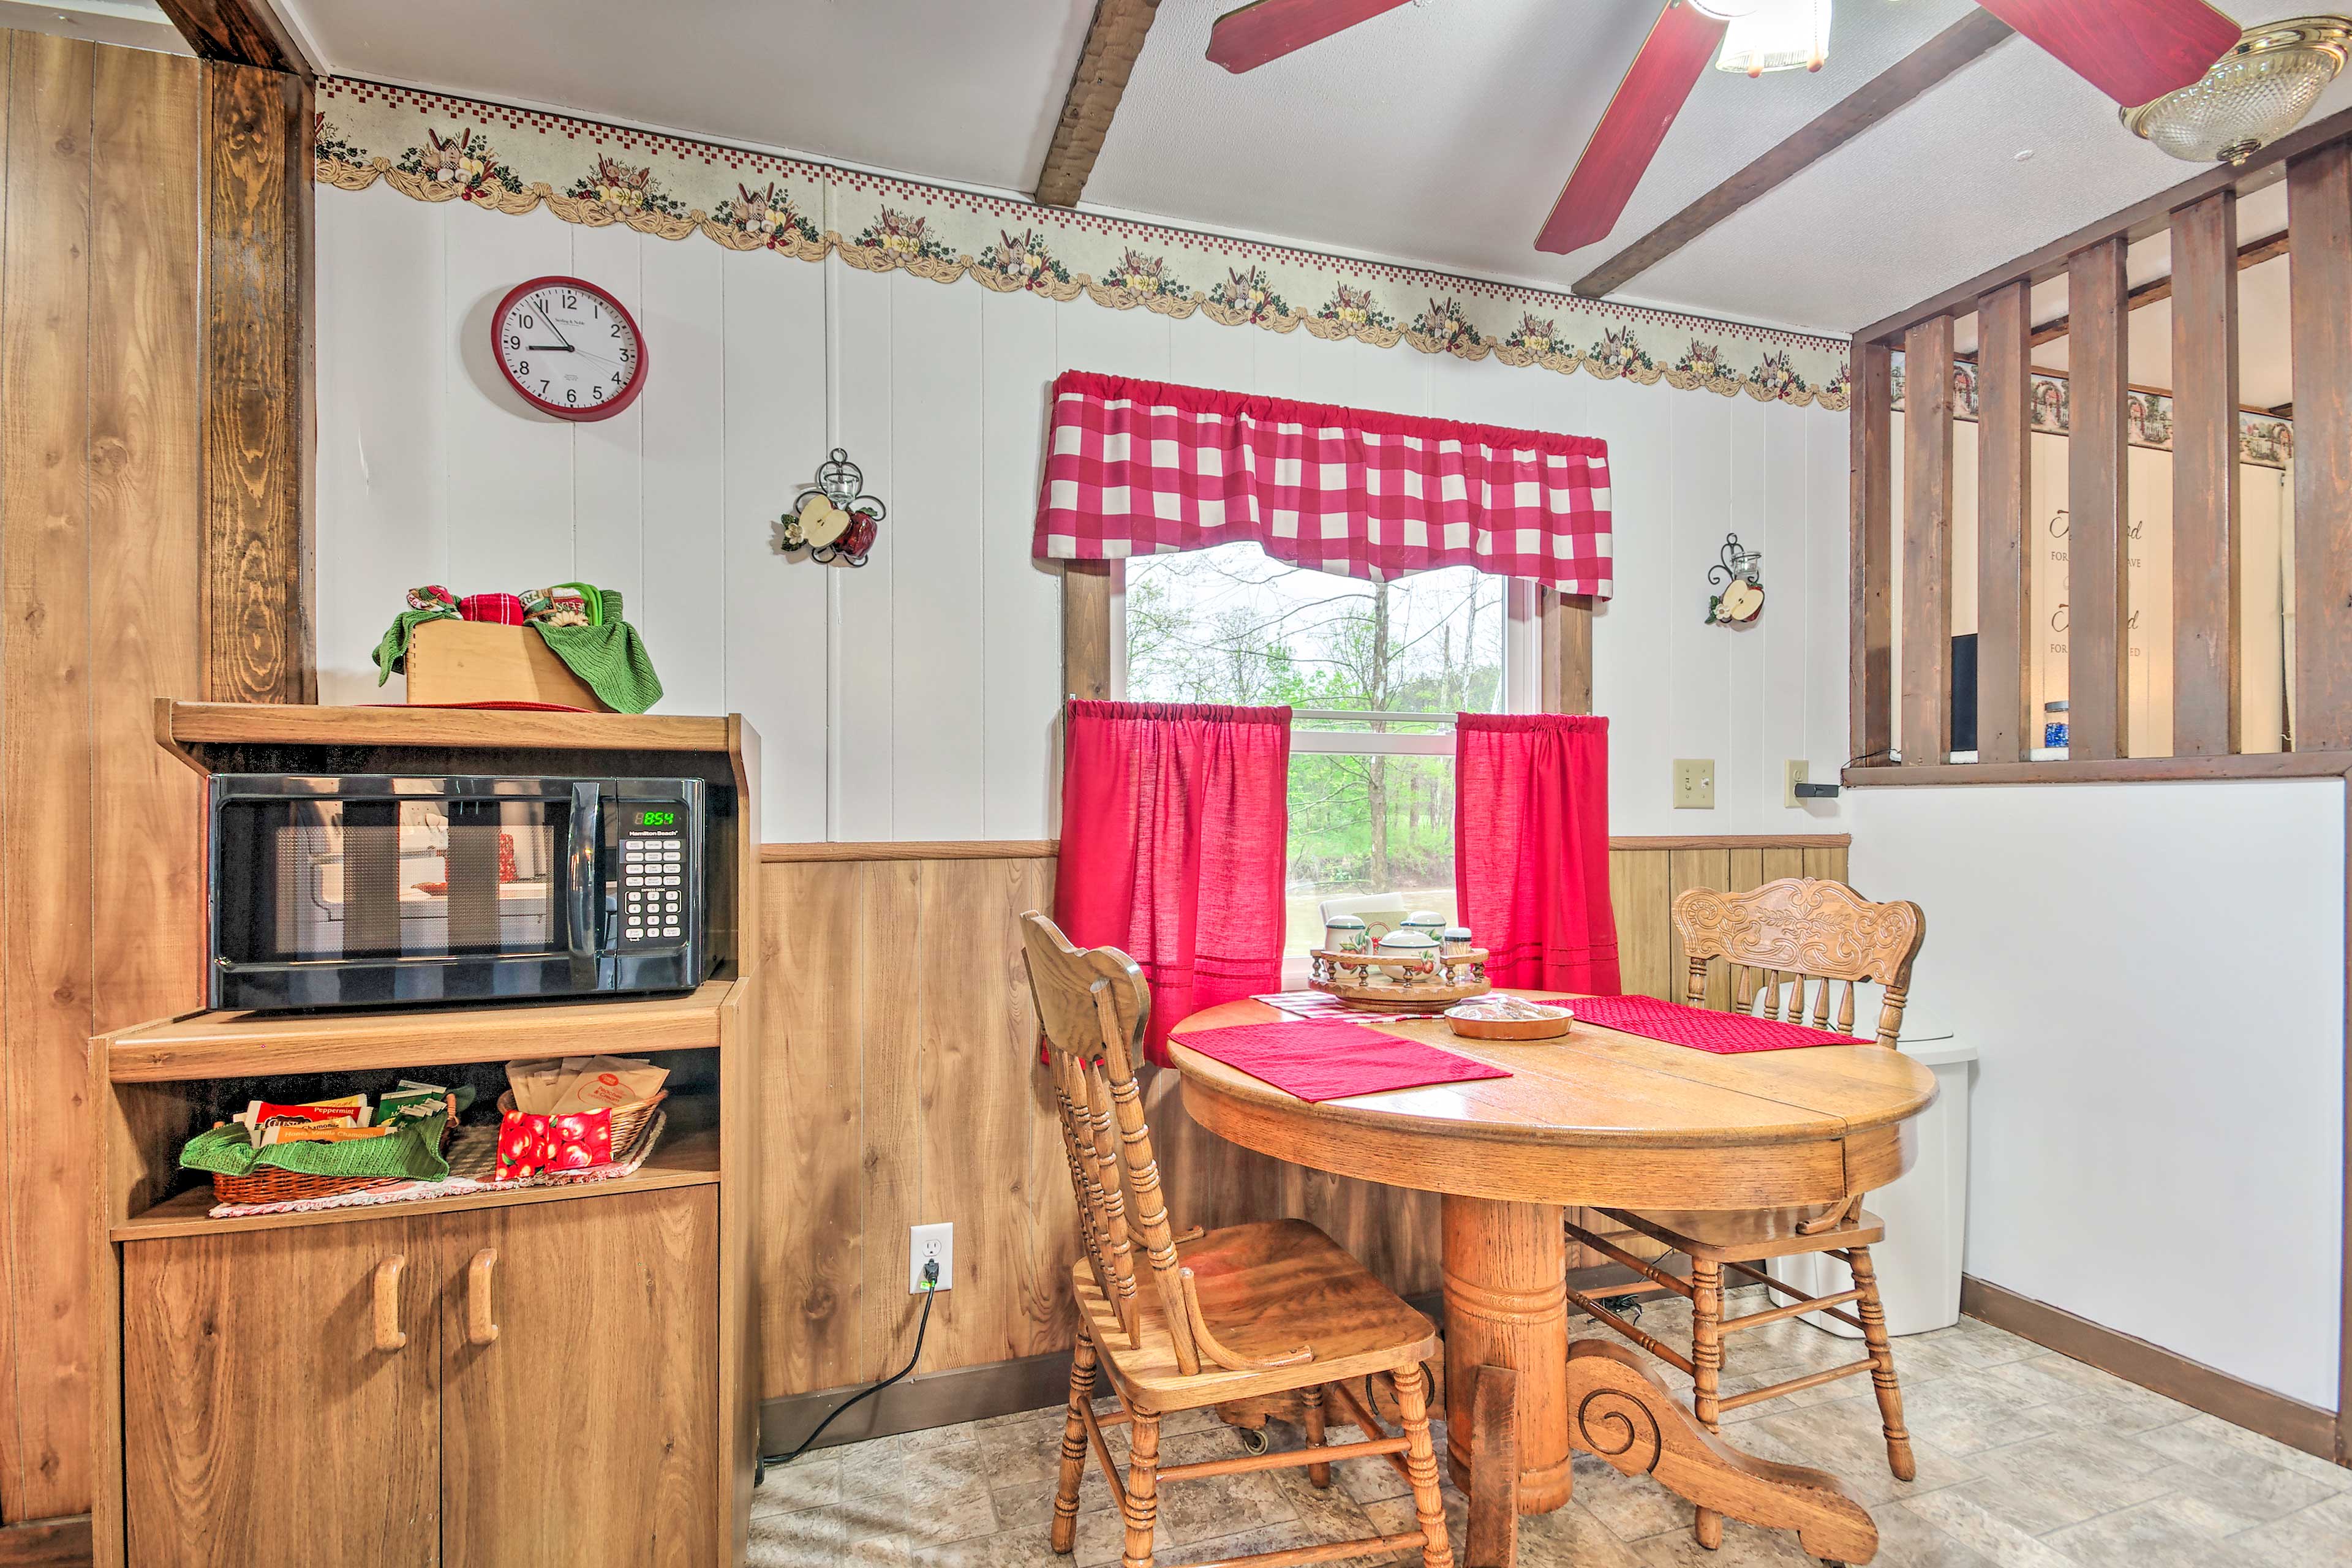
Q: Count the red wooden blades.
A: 3